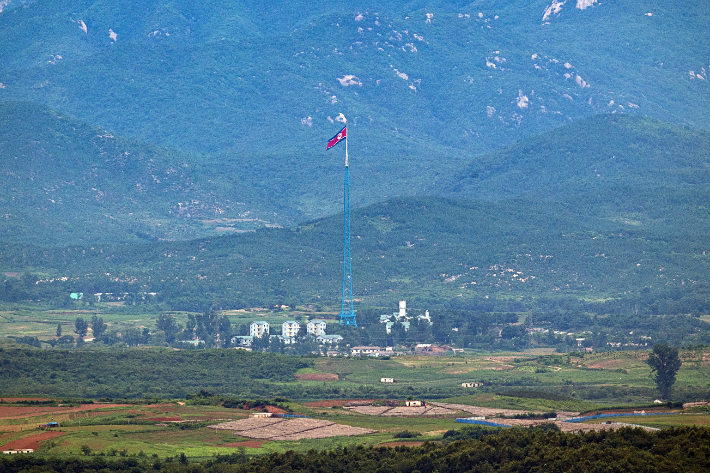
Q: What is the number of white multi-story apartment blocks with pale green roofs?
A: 3